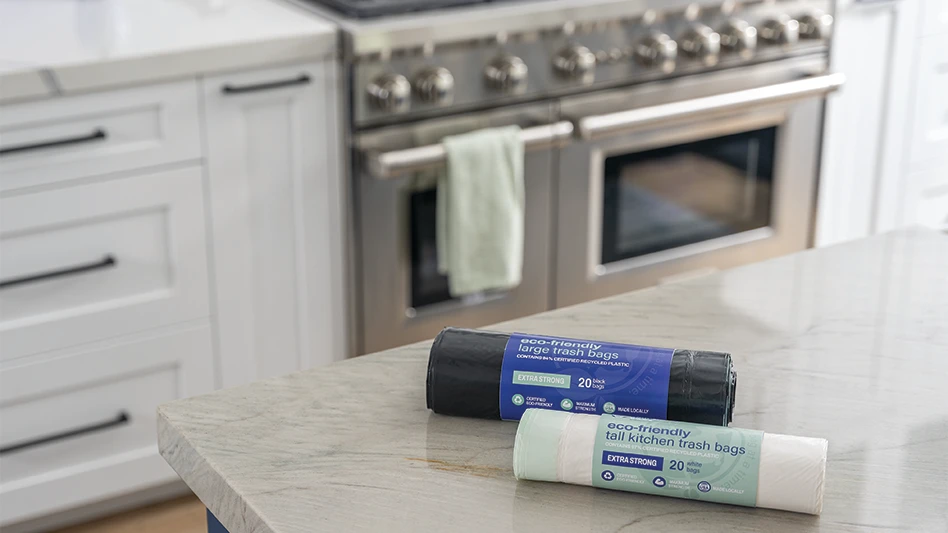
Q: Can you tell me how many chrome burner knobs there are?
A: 9